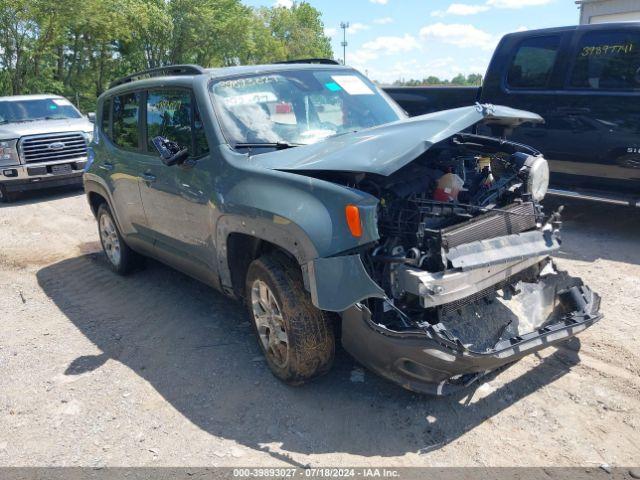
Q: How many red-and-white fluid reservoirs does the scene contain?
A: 1